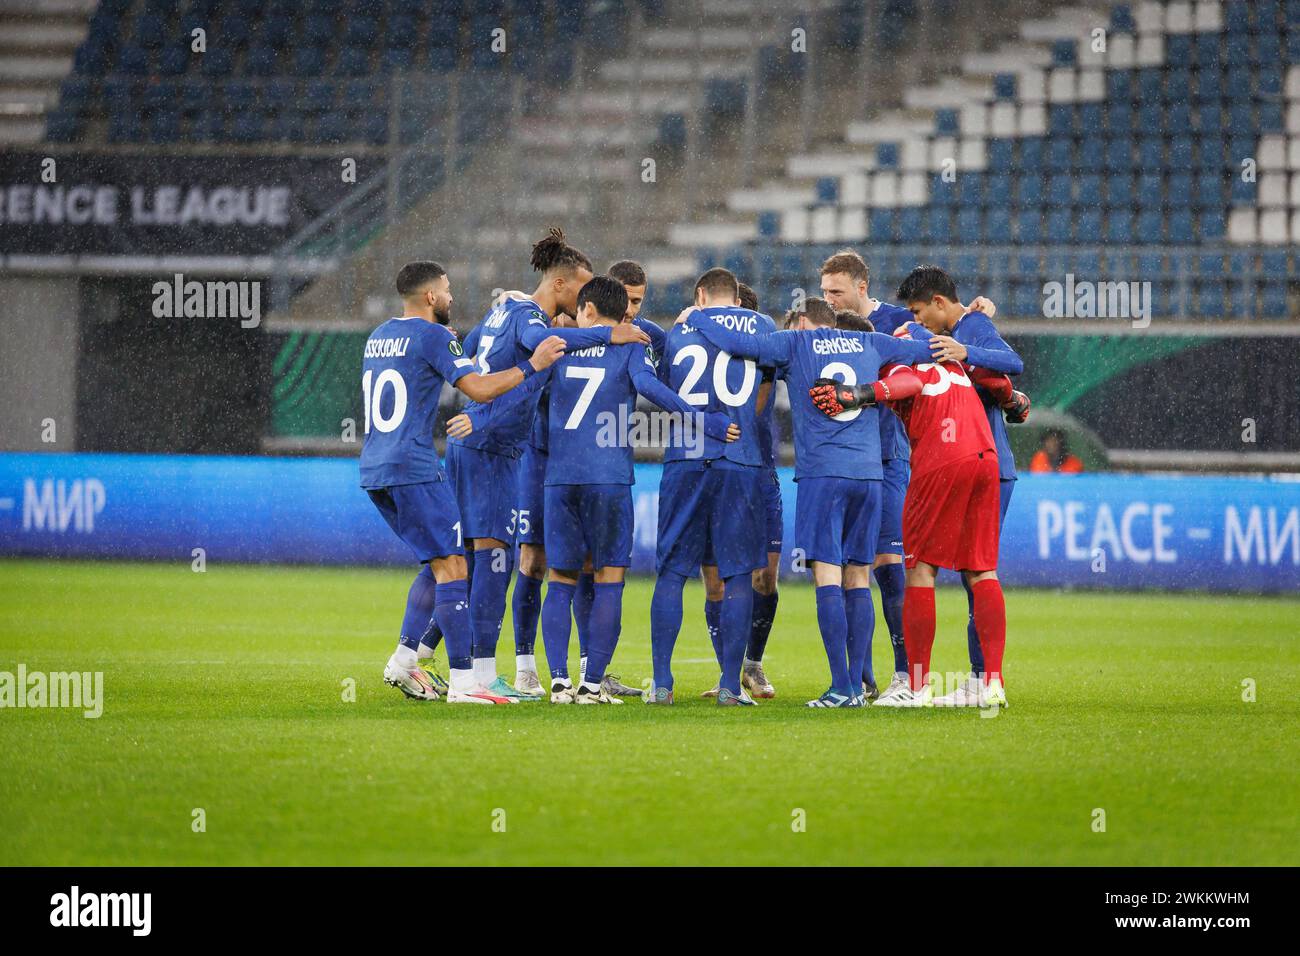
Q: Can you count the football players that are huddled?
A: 11